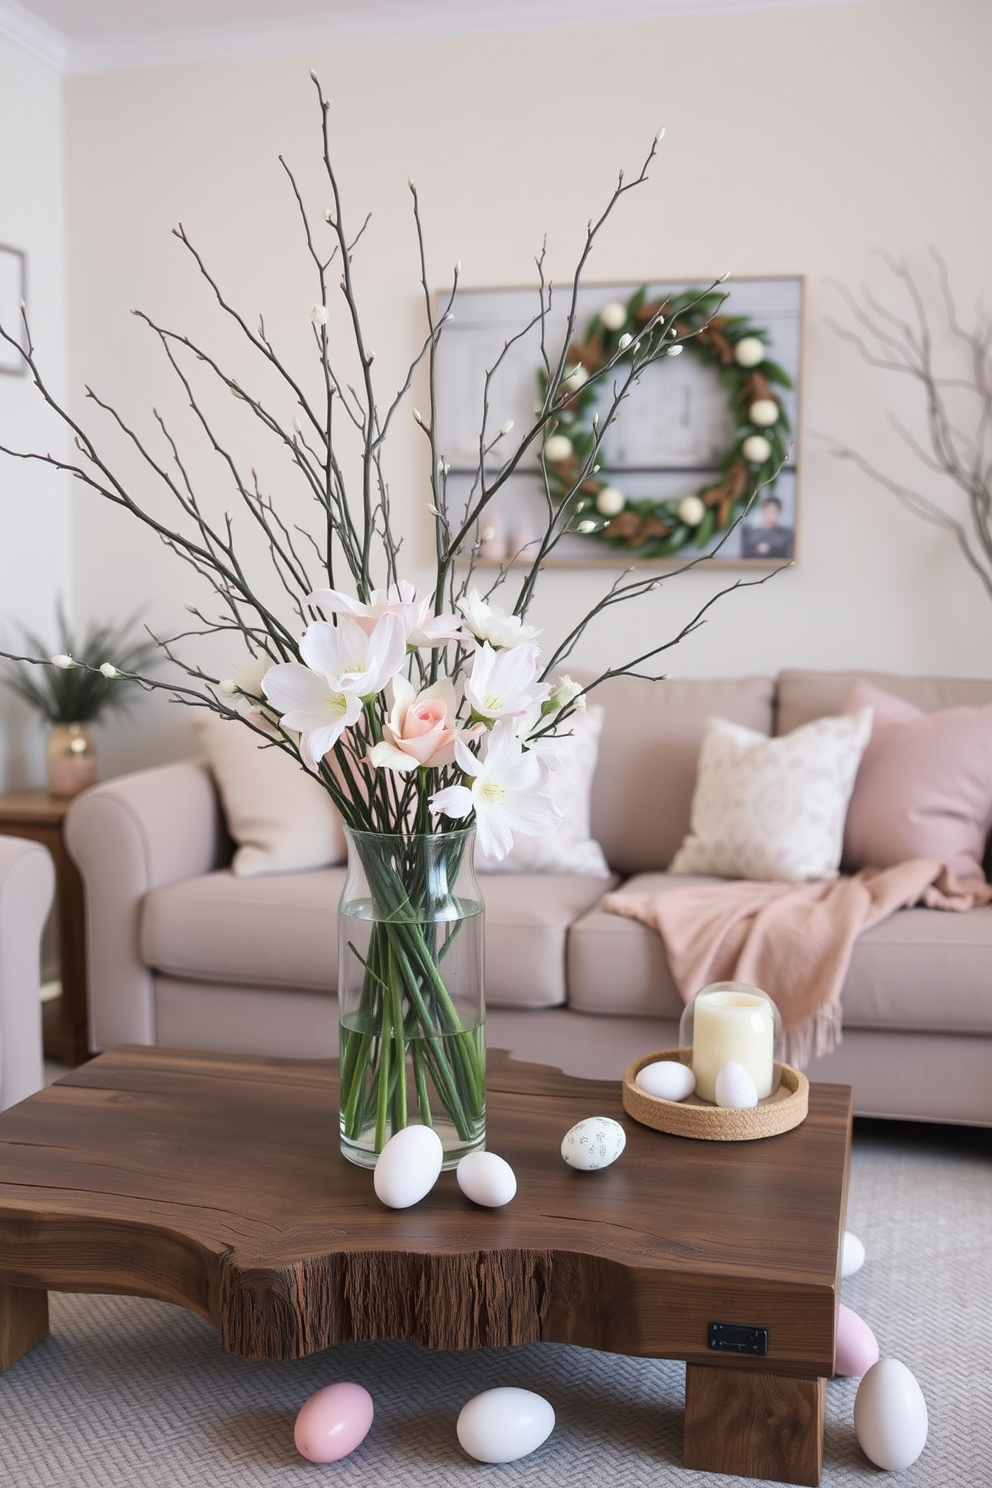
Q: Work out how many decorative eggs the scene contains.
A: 10